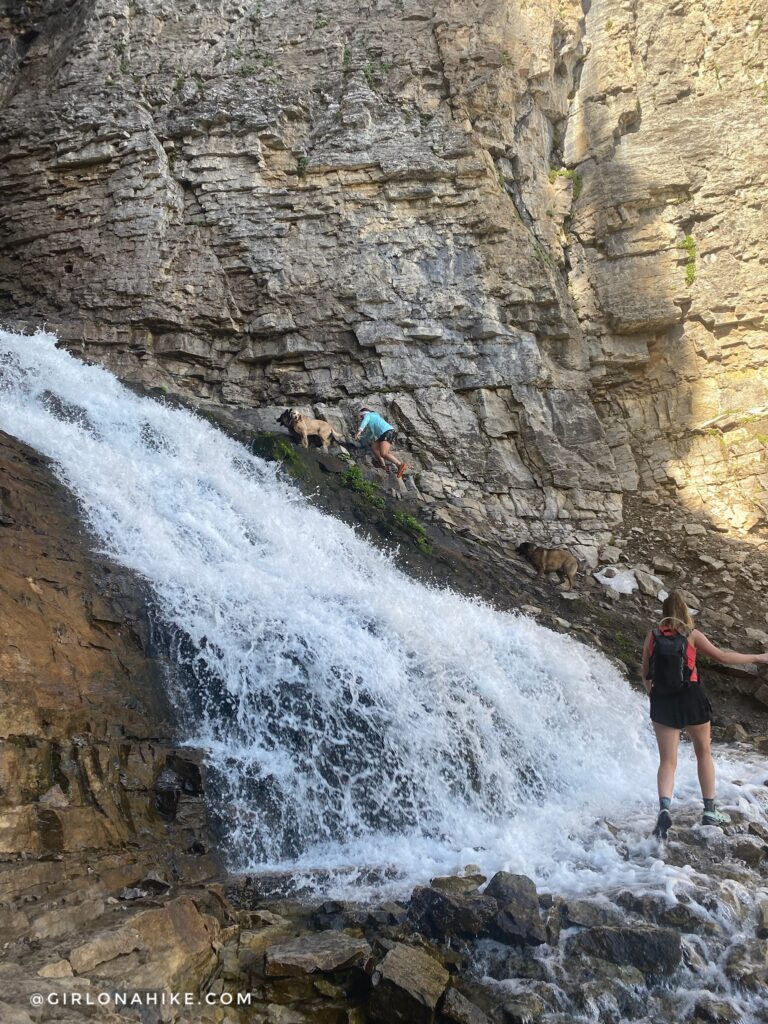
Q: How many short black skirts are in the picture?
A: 1